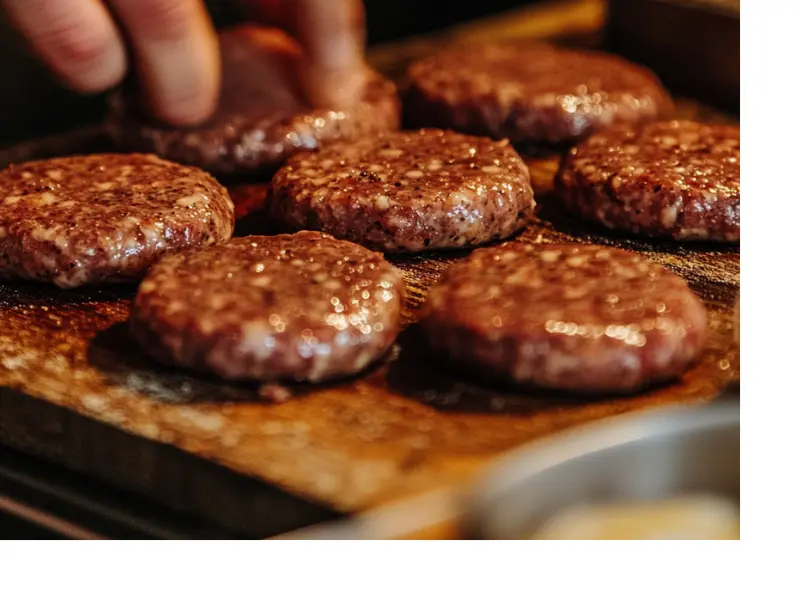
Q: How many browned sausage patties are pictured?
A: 7